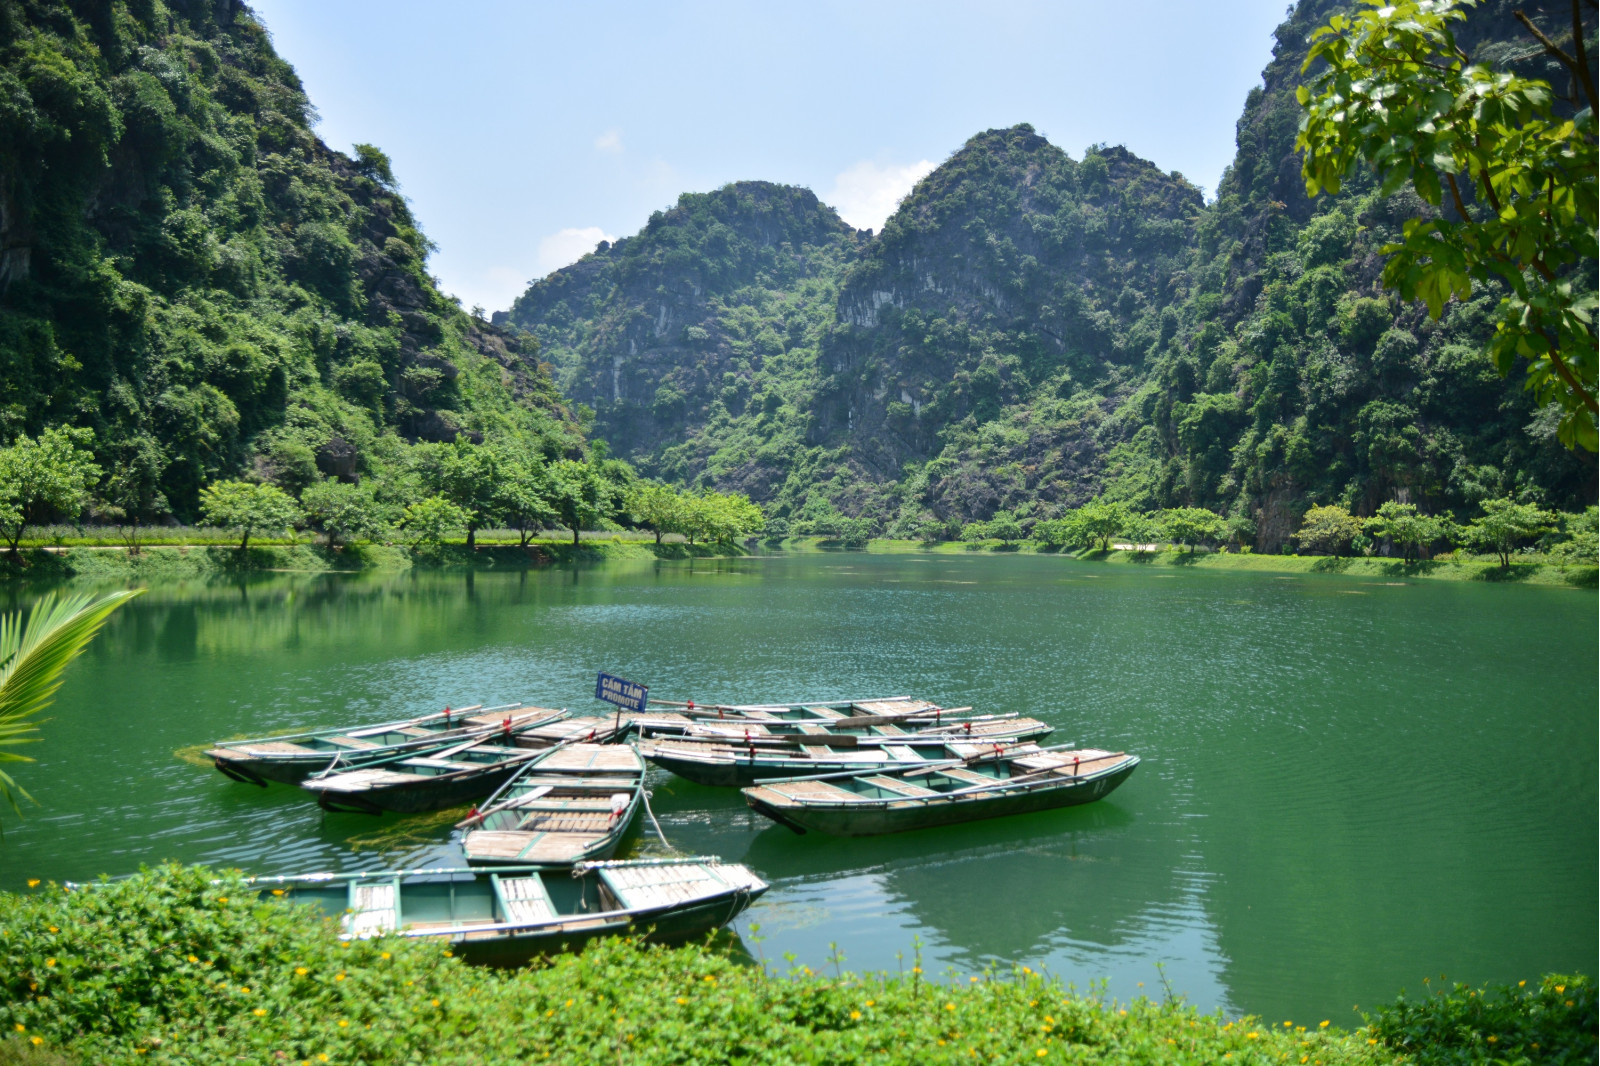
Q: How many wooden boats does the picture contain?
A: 8